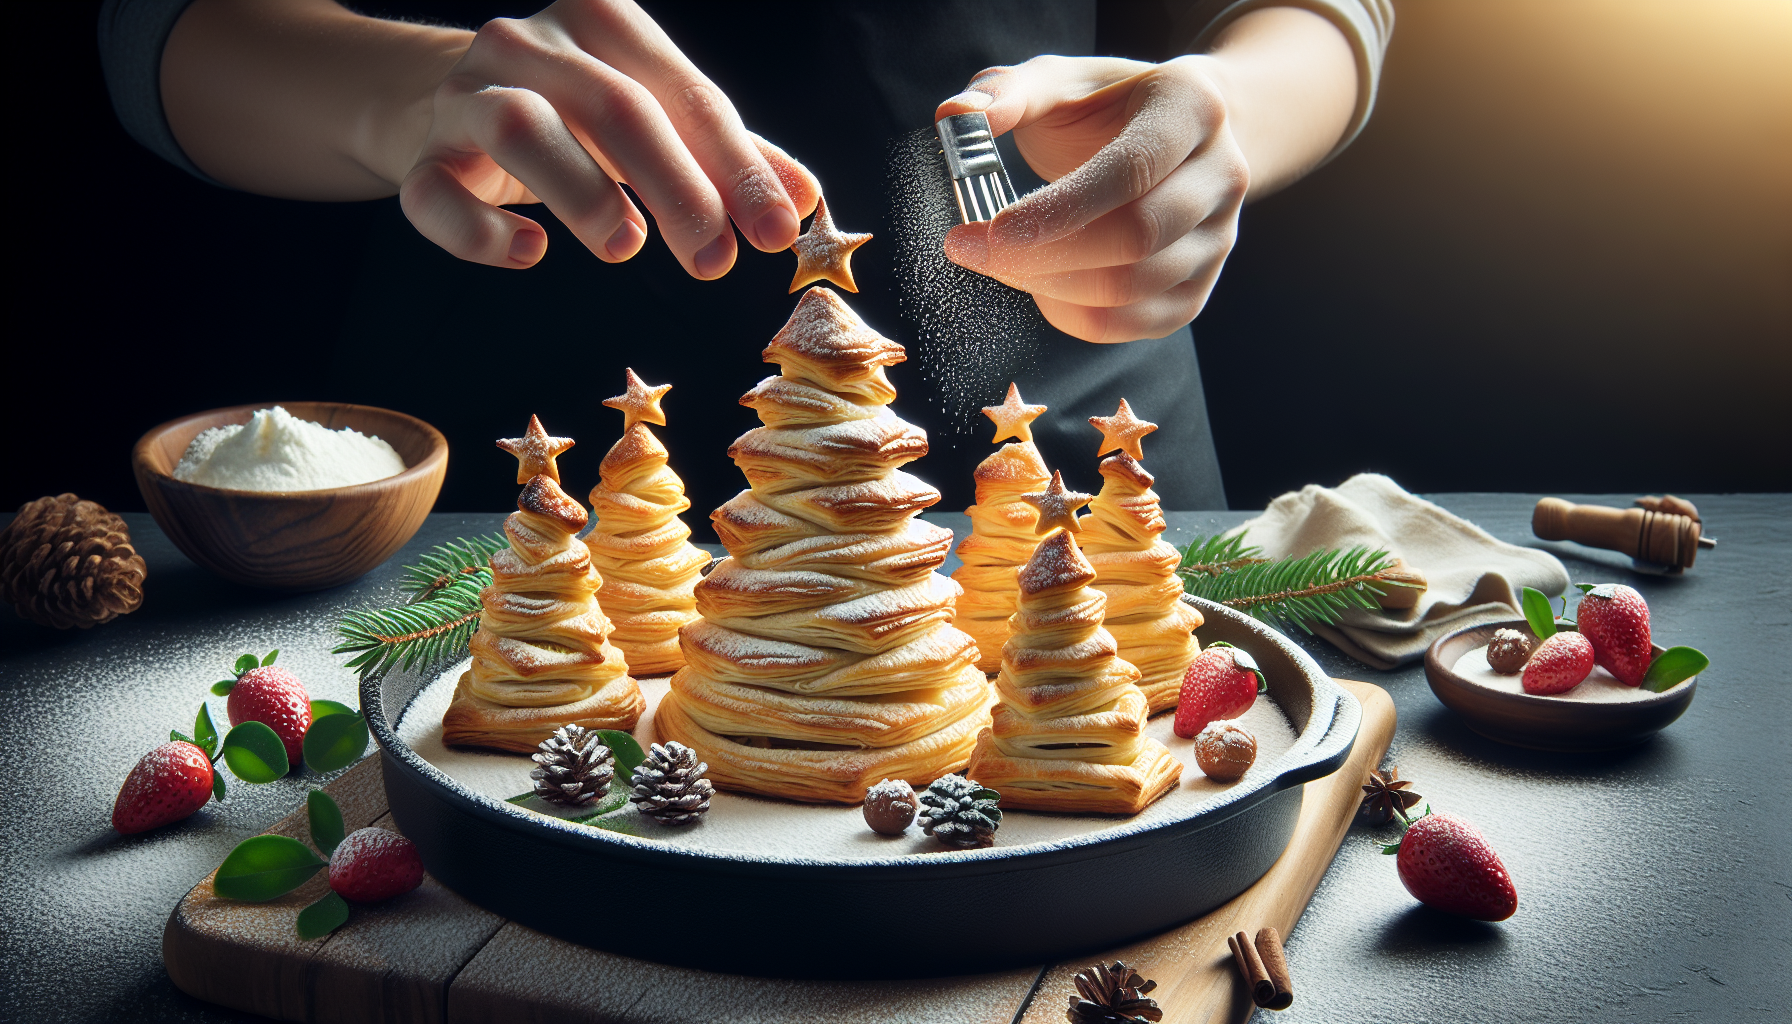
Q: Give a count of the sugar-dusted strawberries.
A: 7